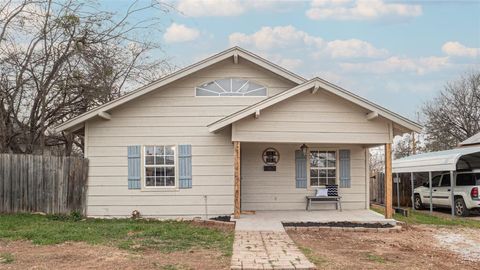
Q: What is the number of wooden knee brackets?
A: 5